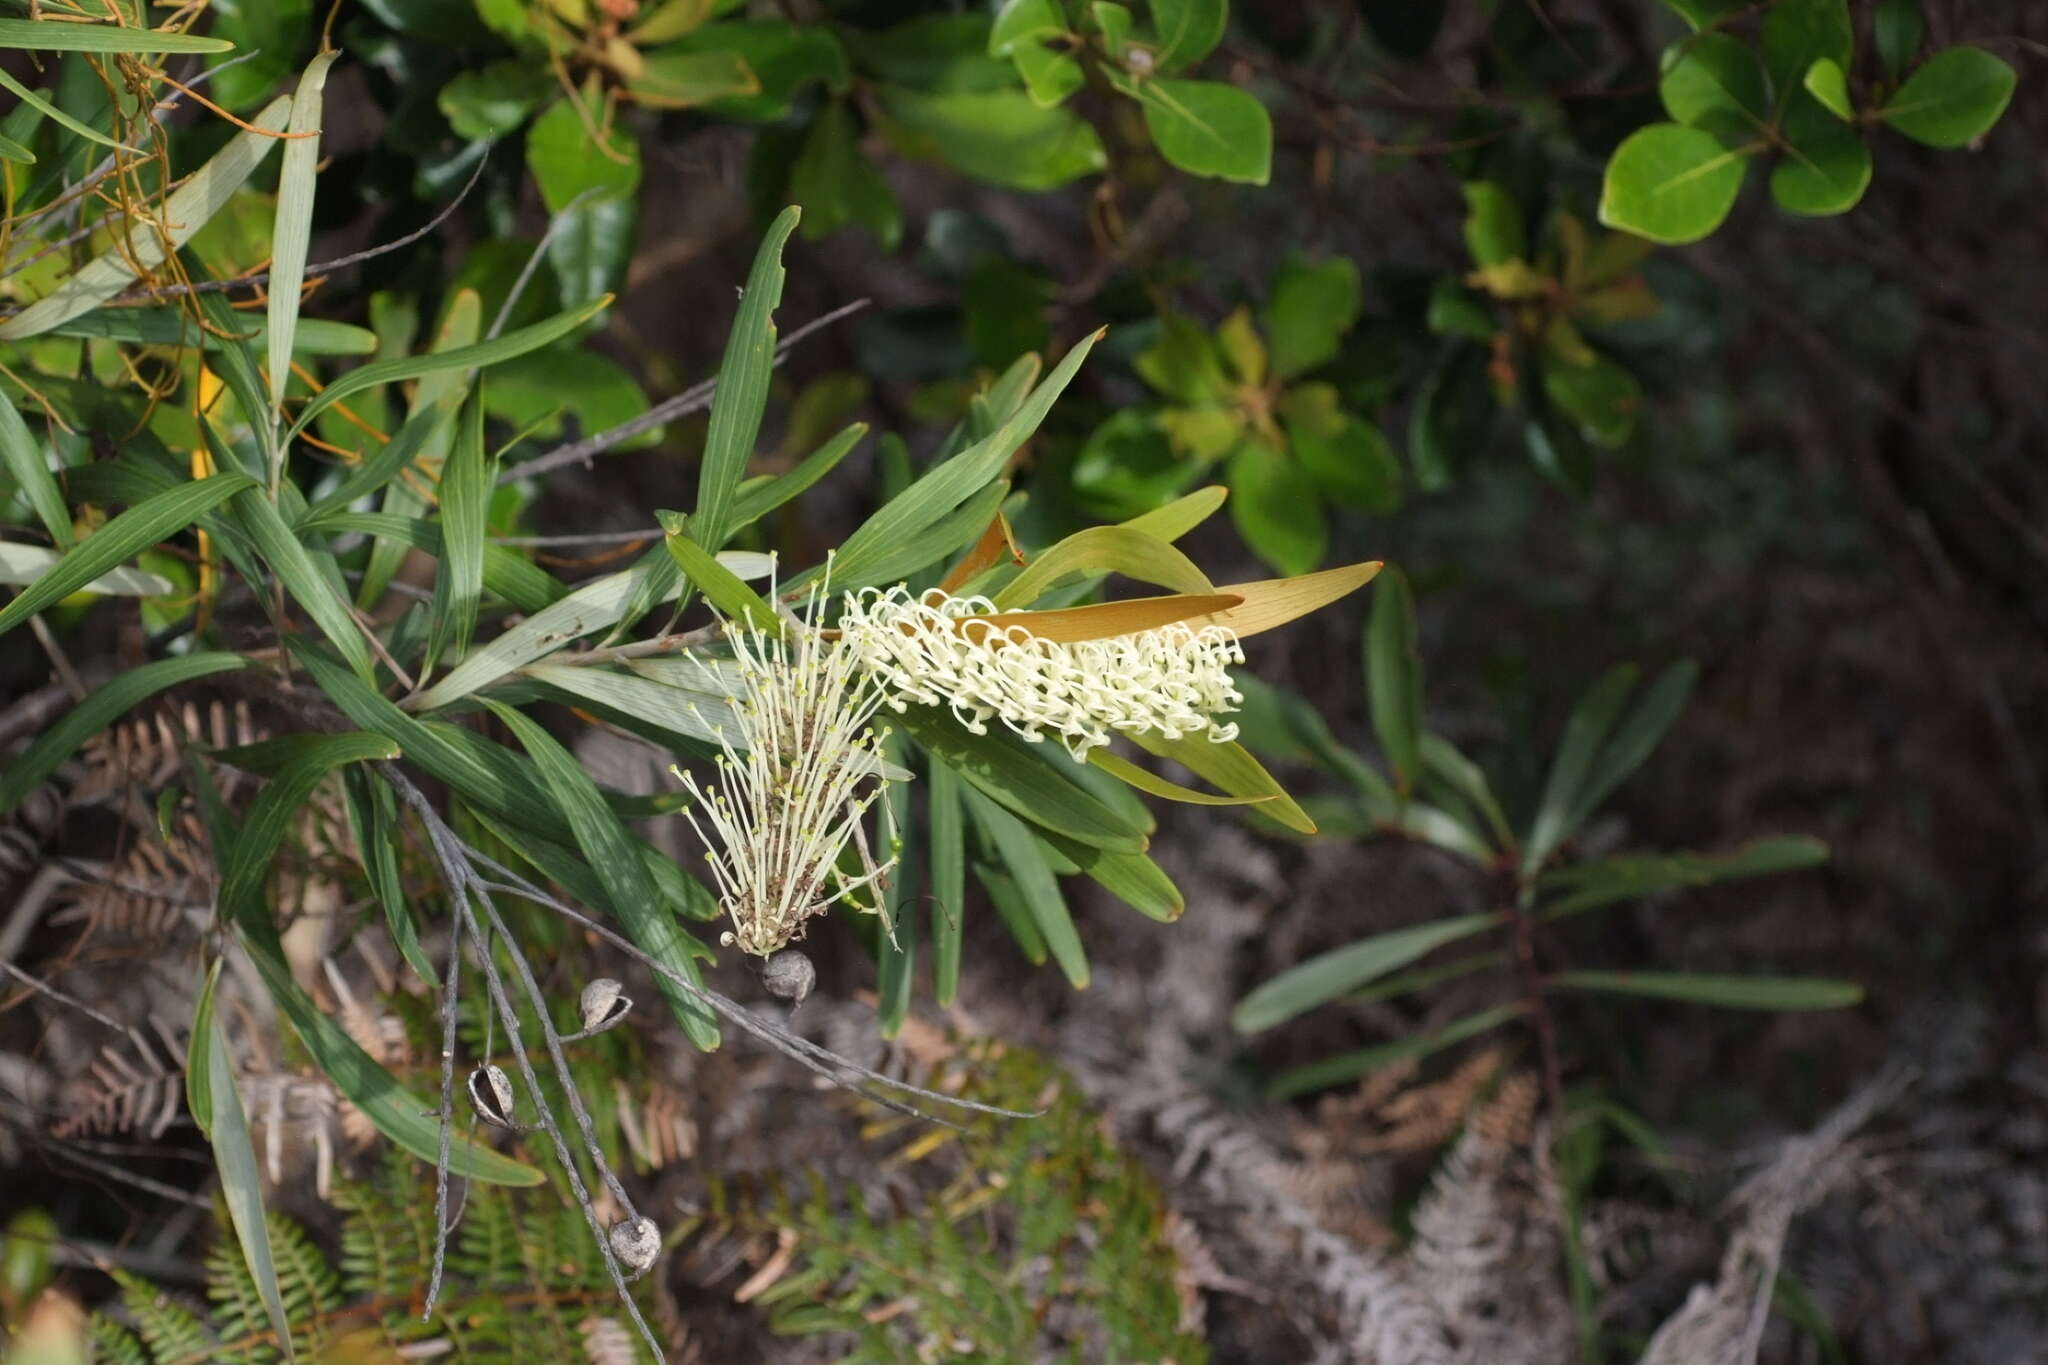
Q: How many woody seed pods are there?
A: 4